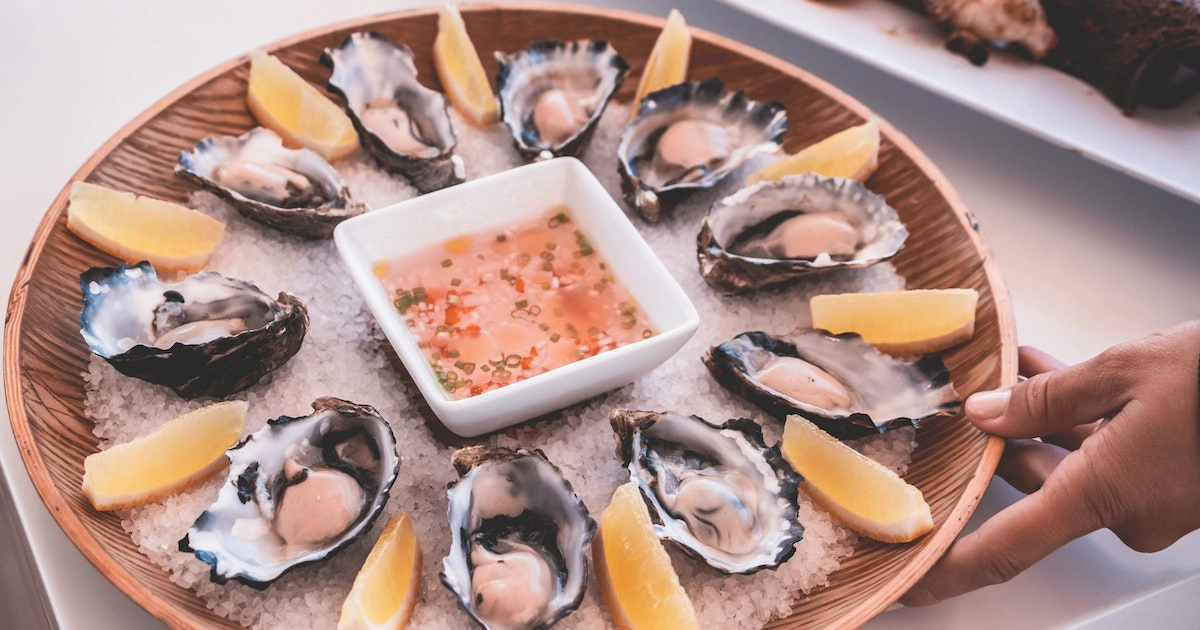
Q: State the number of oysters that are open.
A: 10